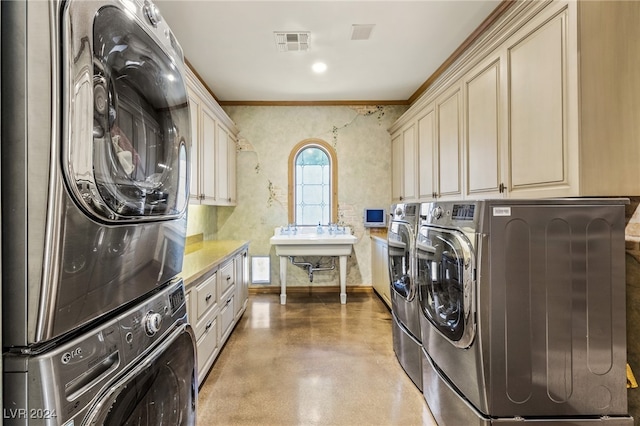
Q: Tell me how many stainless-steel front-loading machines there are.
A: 4